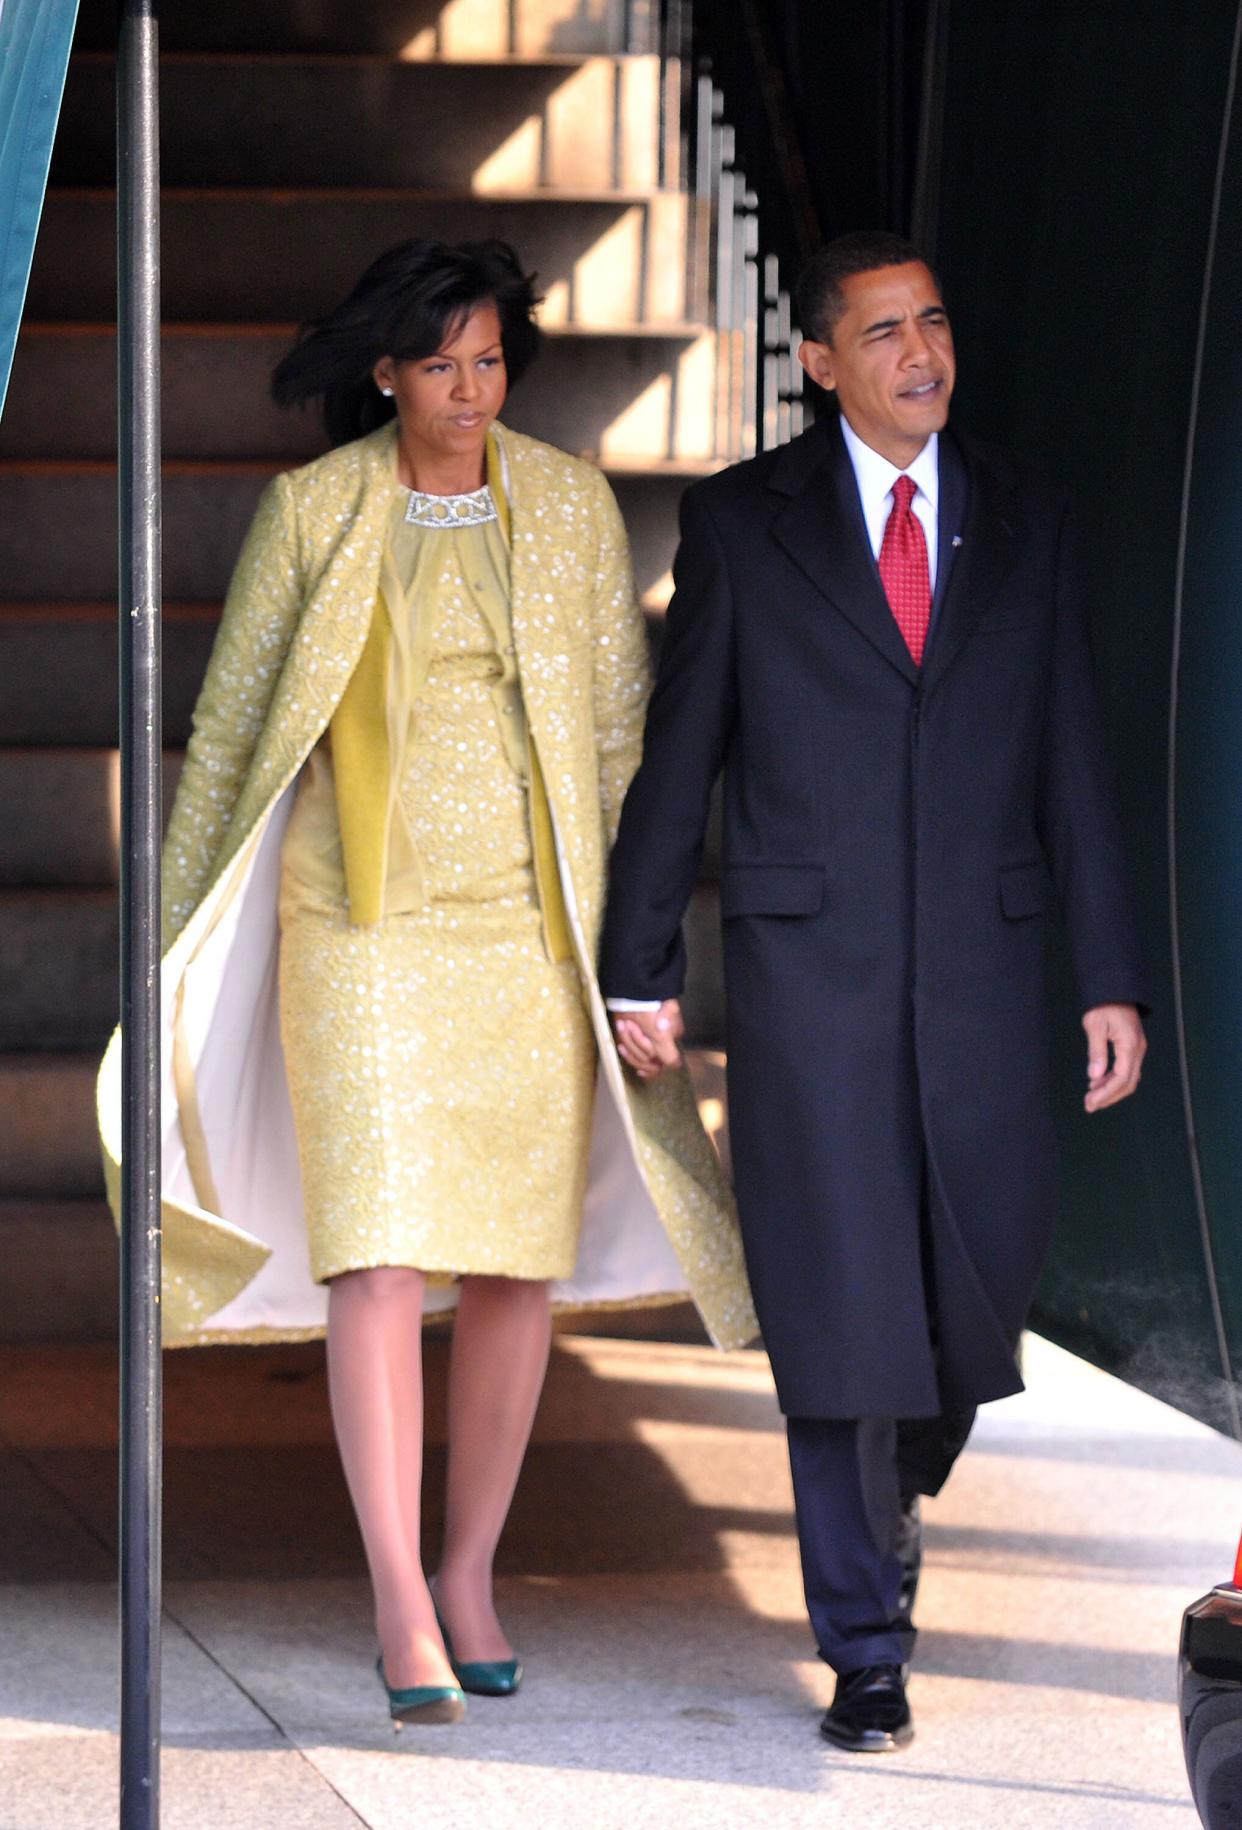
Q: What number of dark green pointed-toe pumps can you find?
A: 2